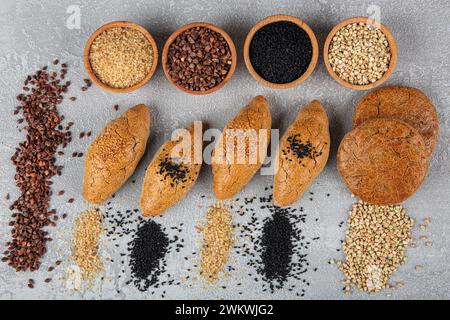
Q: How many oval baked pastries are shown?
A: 4